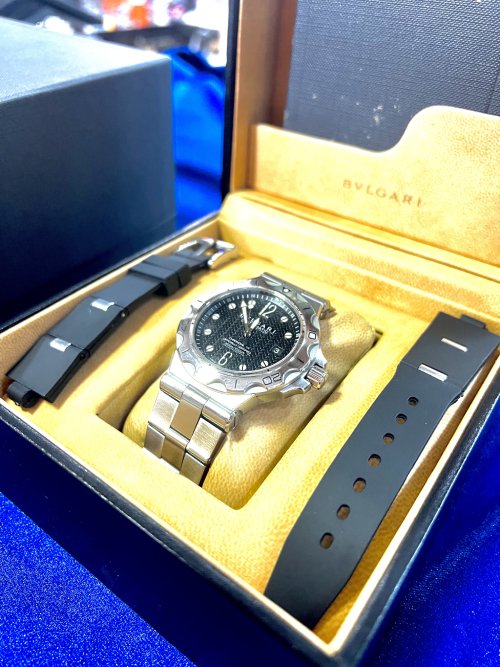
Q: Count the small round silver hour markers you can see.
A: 9